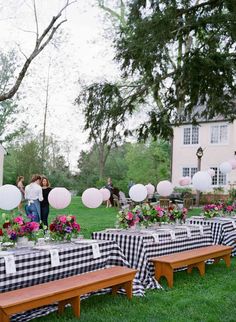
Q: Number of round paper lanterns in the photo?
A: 12